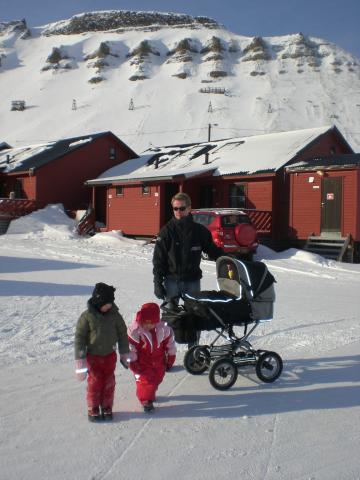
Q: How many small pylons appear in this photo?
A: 4